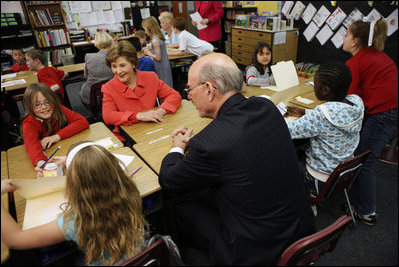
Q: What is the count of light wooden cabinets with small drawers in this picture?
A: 1